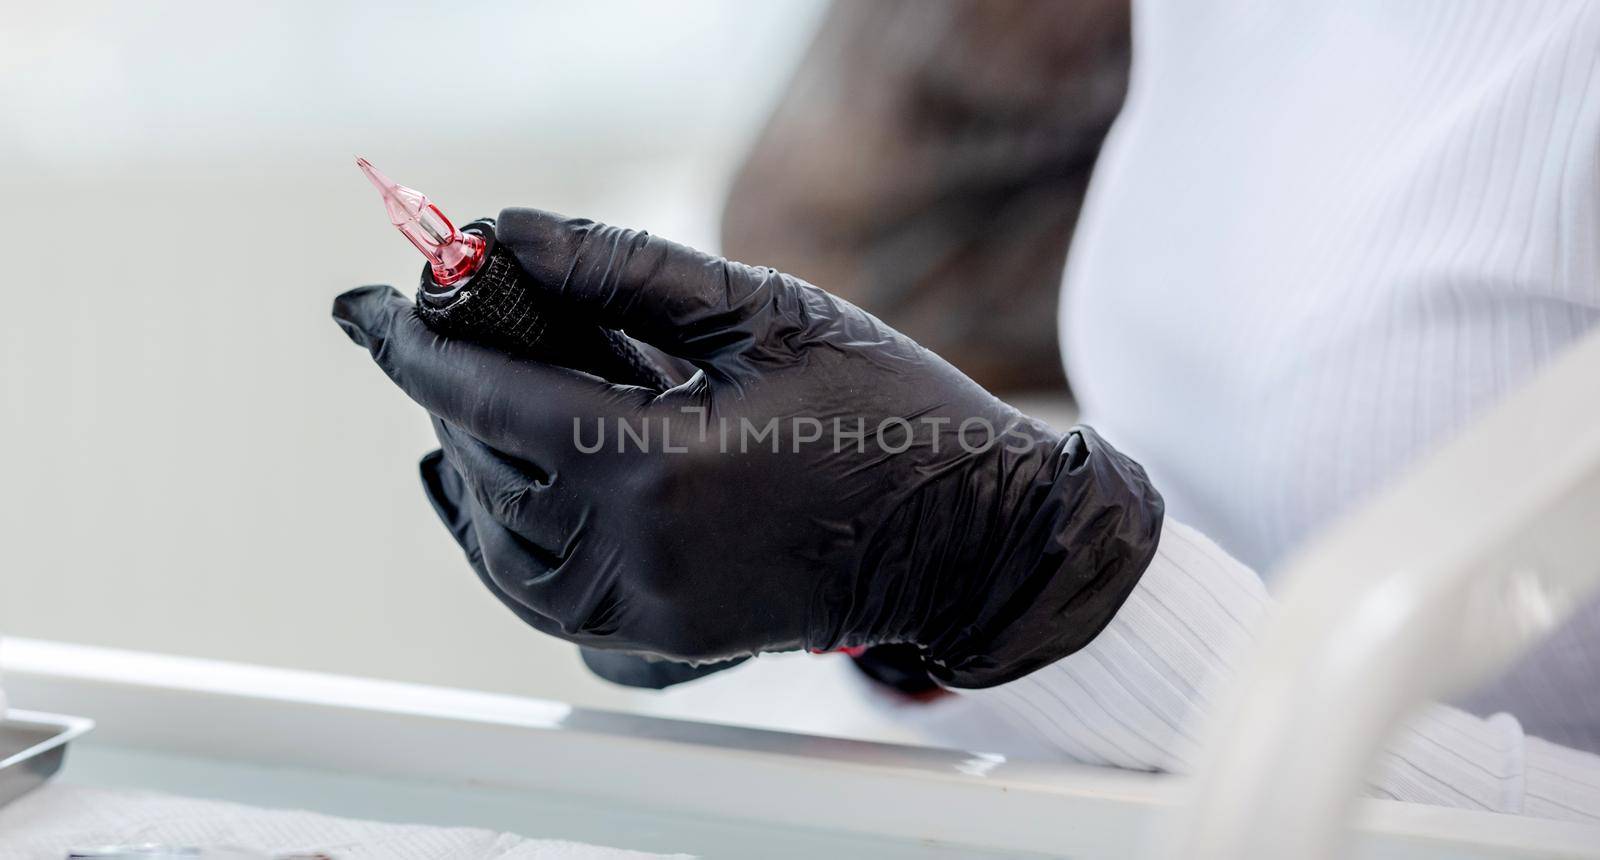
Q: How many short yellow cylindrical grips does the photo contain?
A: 0